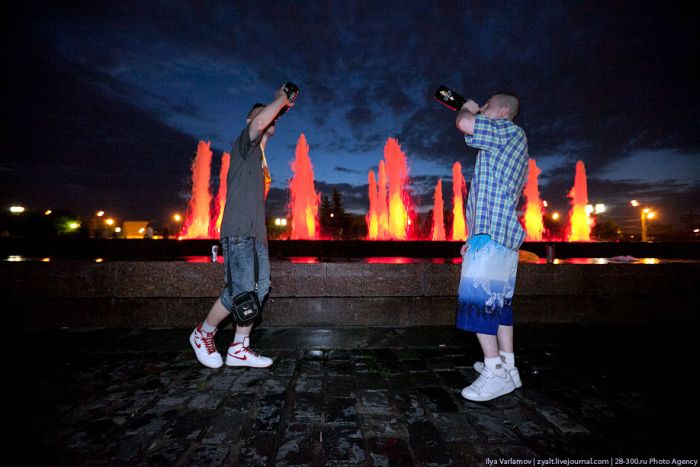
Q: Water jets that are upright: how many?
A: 10